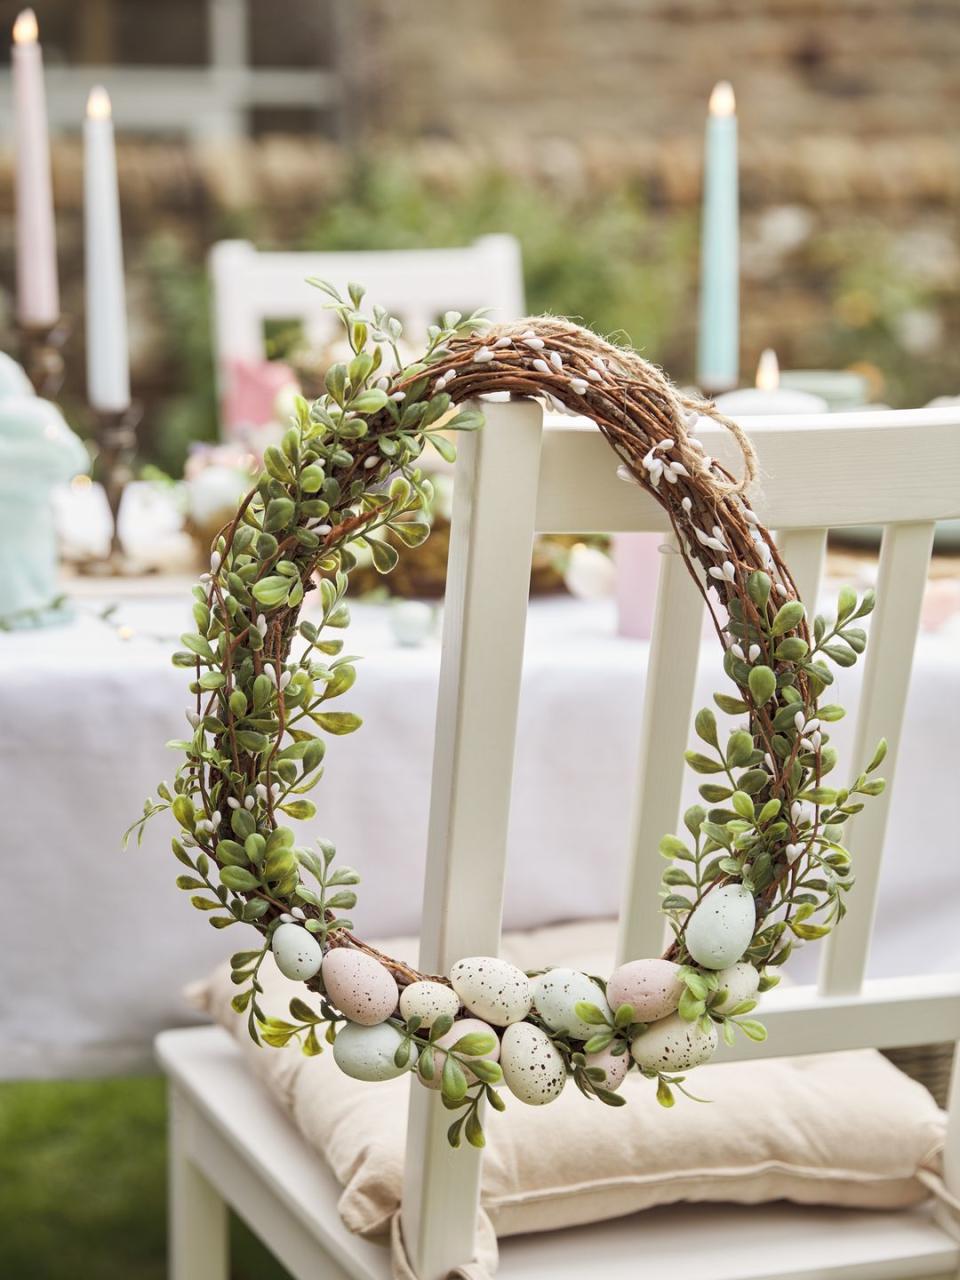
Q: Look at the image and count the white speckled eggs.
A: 5